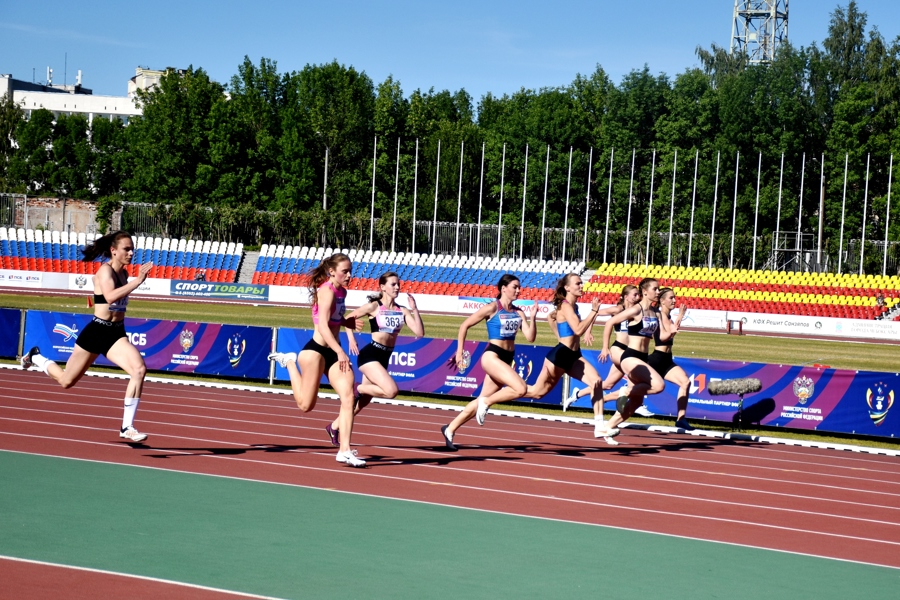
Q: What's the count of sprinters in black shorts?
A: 8